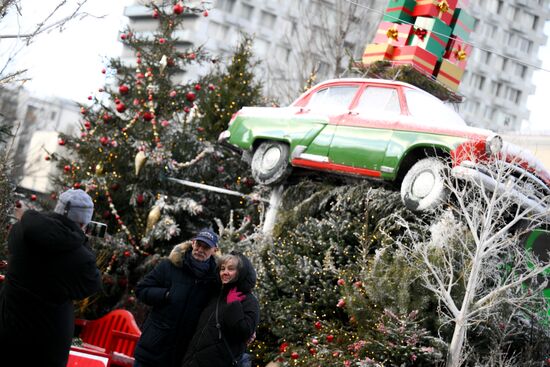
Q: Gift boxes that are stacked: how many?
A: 9